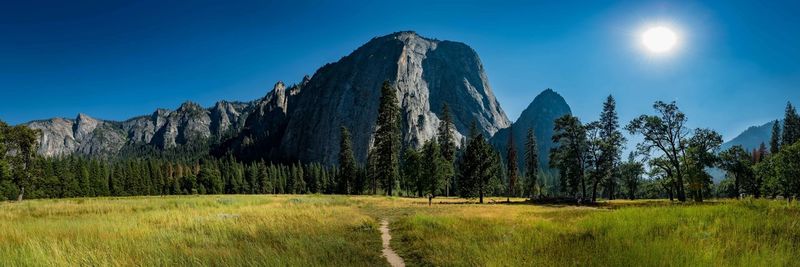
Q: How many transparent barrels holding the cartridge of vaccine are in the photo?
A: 0